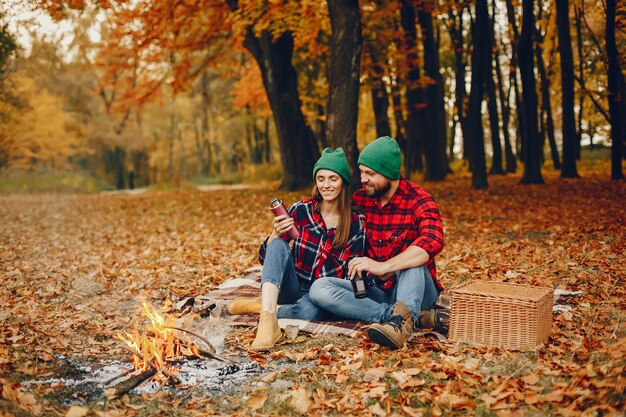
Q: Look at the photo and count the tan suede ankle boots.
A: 2